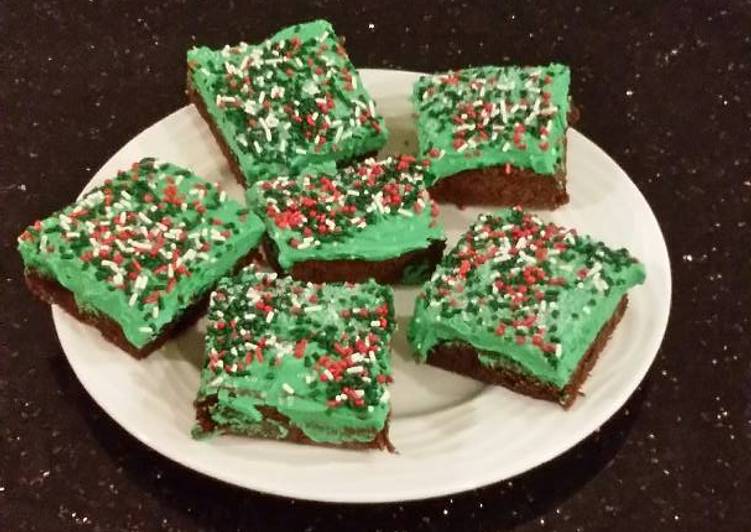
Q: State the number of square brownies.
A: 6